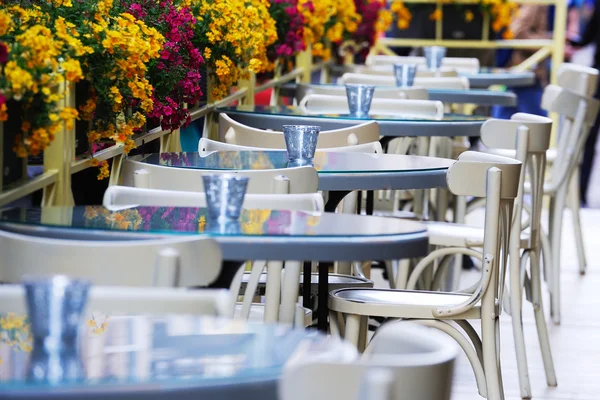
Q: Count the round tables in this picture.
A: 6